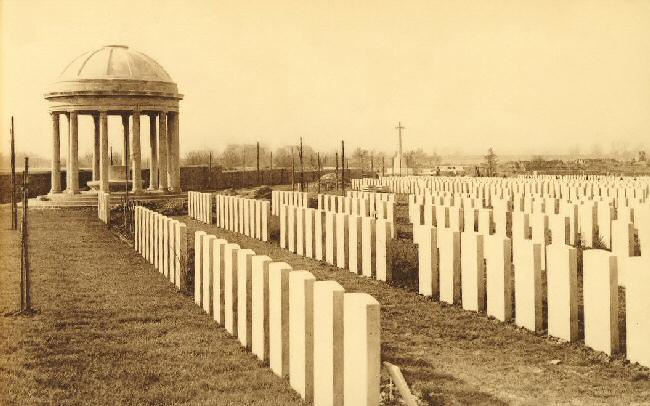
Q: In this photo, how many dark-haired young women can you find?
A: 0